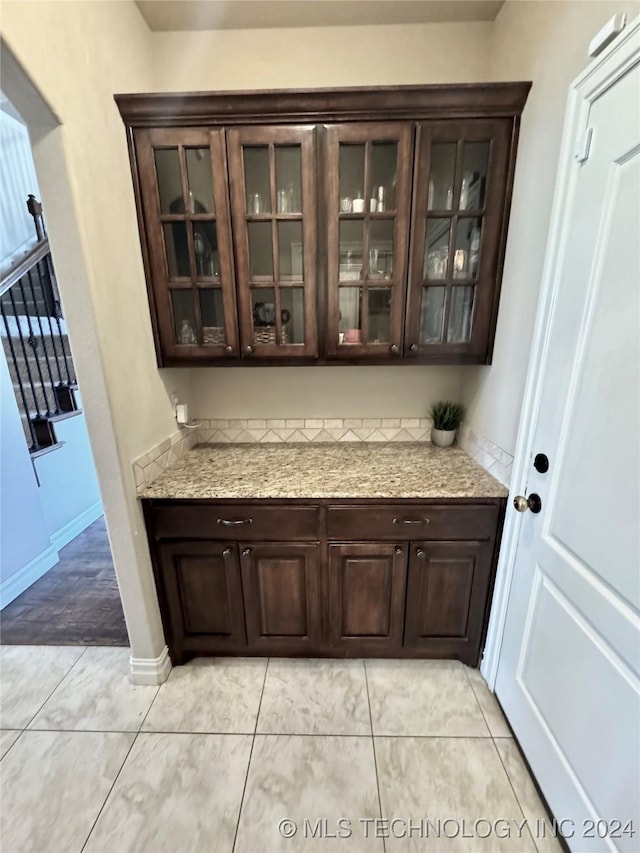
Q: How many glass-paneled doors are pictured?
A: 4